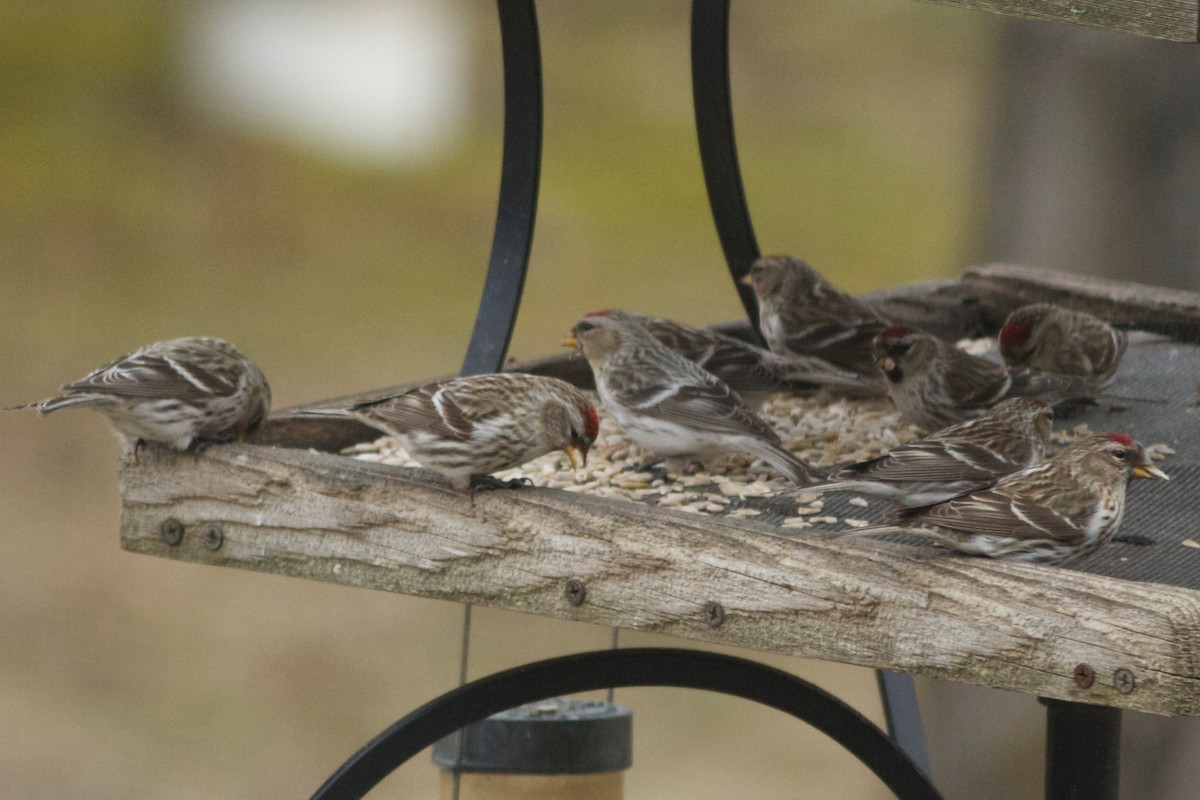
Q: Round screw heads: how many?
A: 6